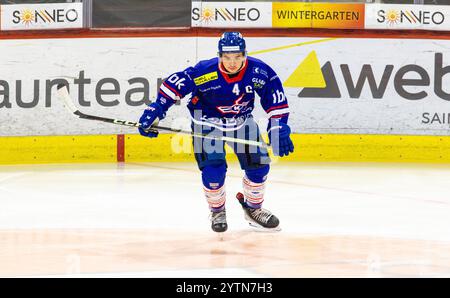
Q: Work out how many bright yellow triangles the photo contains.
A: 1